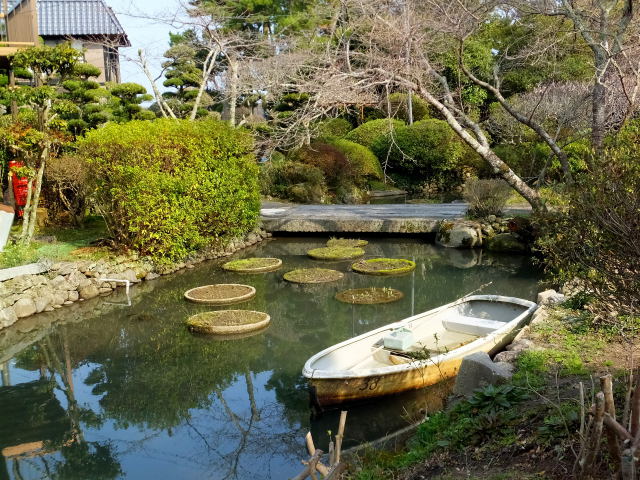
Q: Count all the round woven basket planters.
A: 8